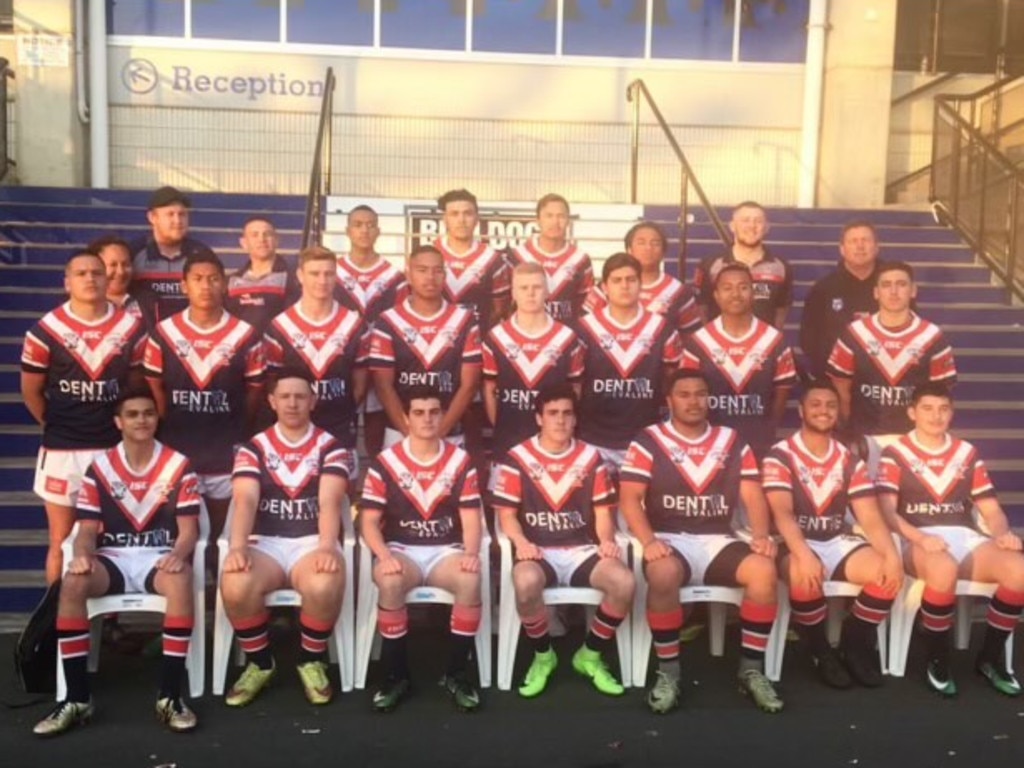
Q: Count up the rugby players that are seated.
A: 7